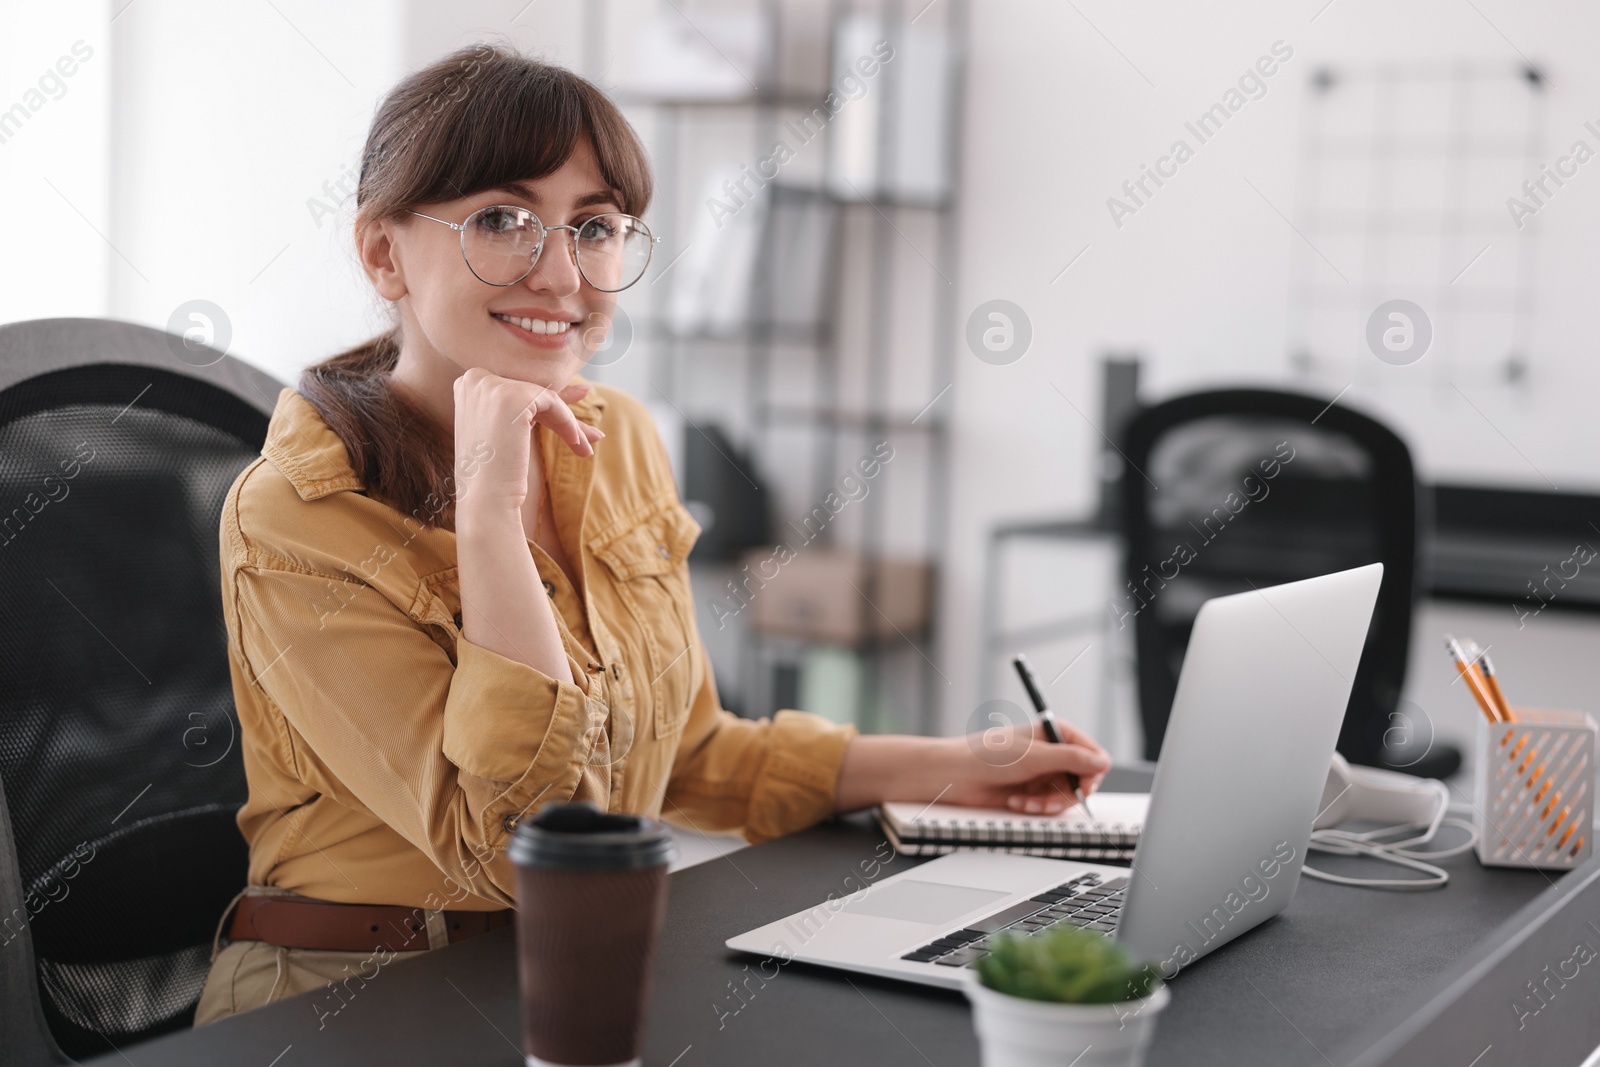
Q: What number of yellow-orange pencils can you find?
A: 3